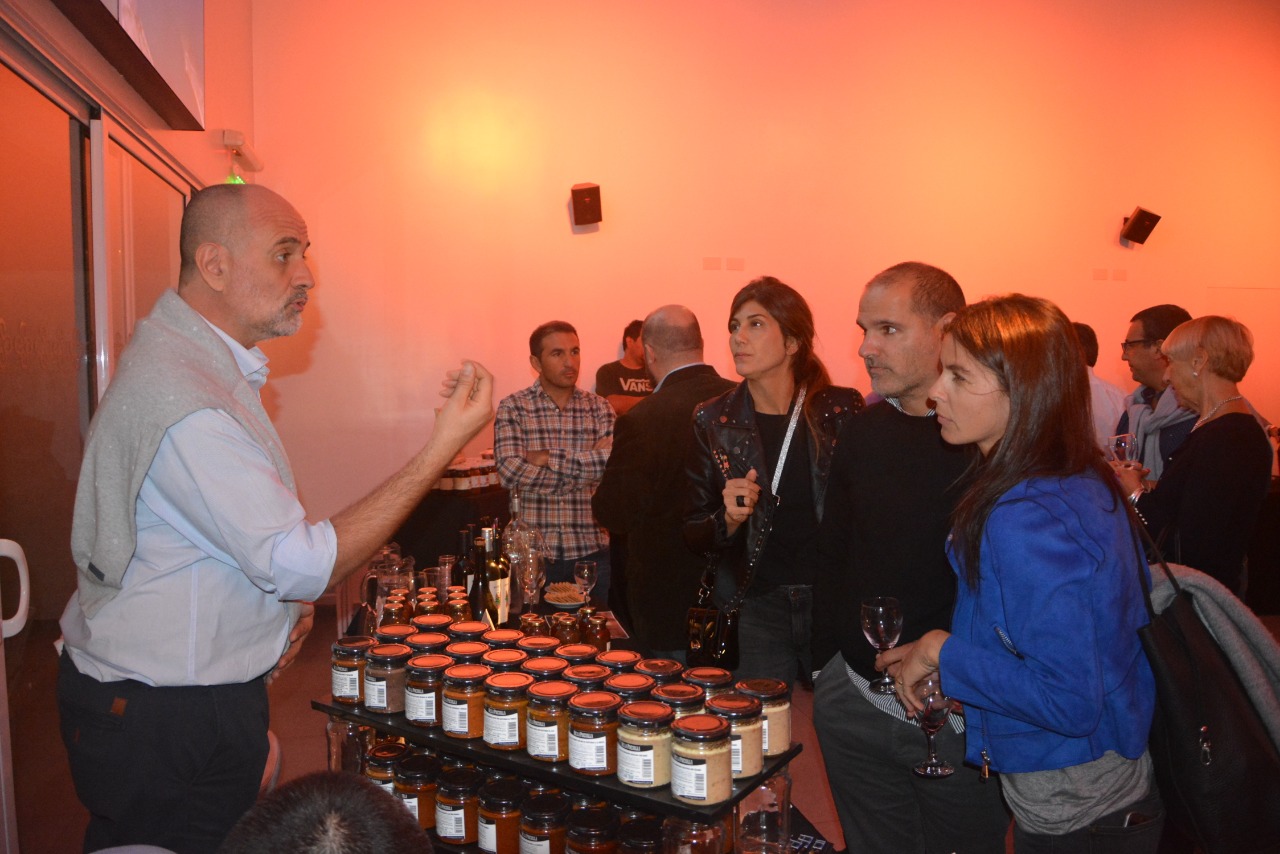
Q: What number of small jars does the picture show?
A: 15